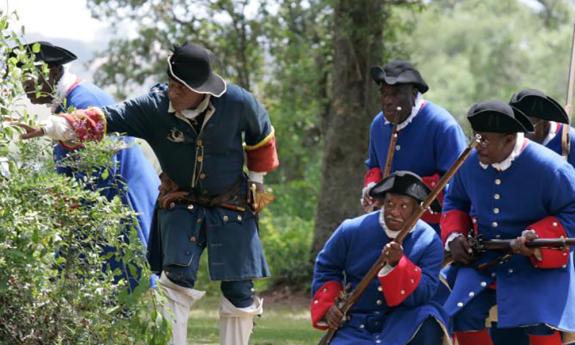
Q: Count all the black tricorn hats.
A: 6